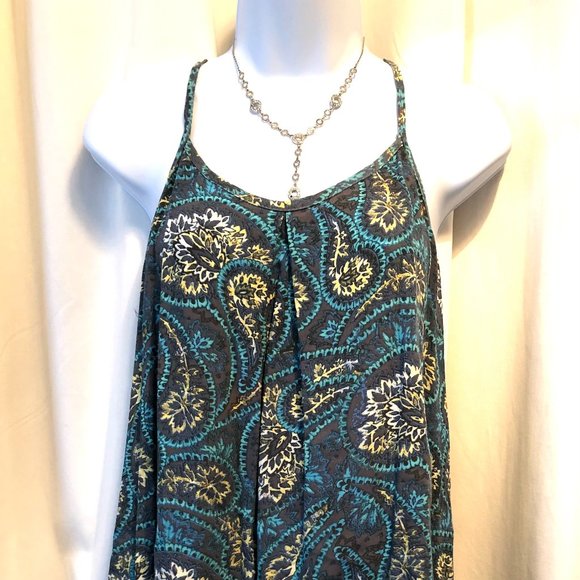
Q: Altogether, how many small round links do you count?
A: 15